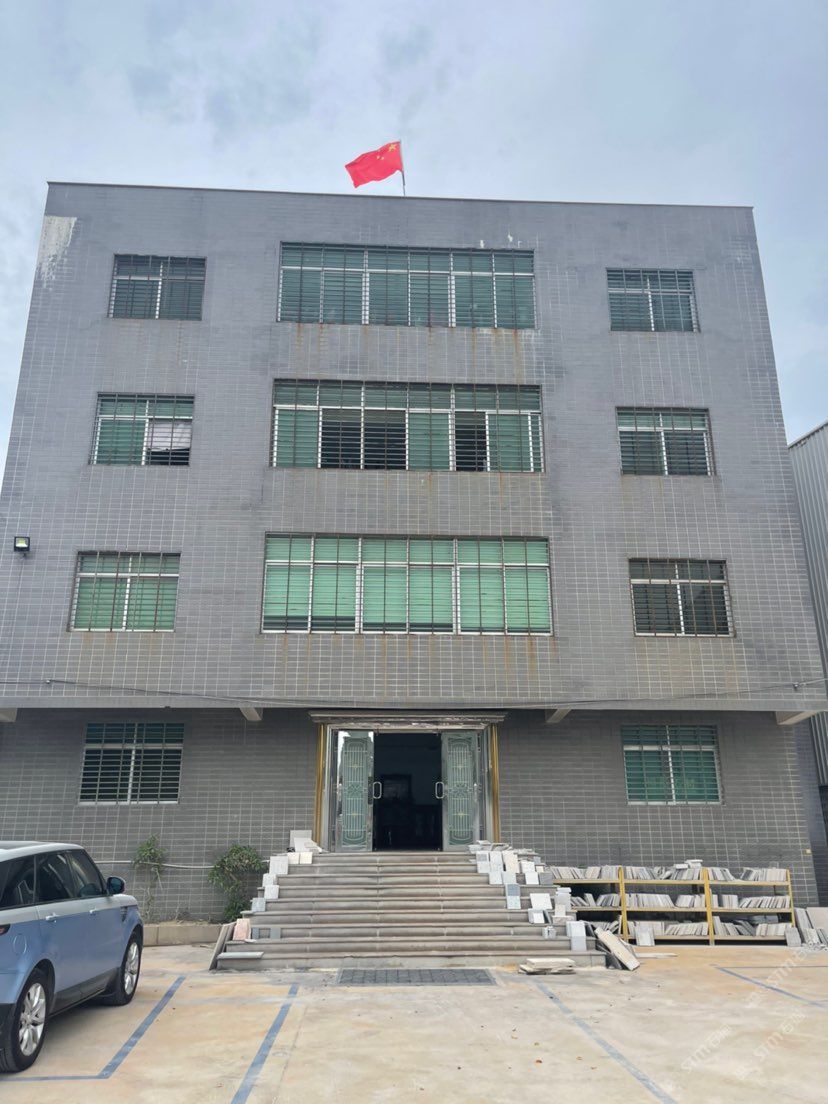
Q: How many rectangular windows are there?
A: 11